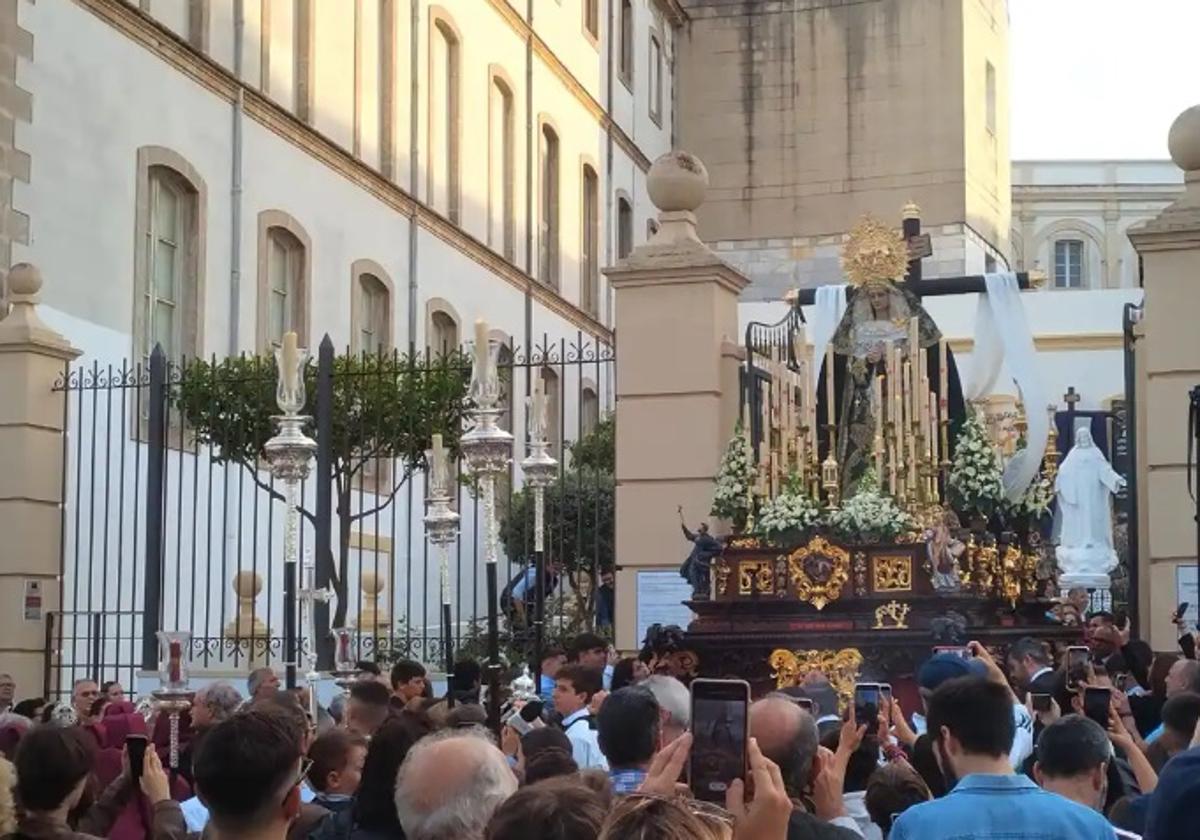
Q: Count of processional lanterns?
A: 6